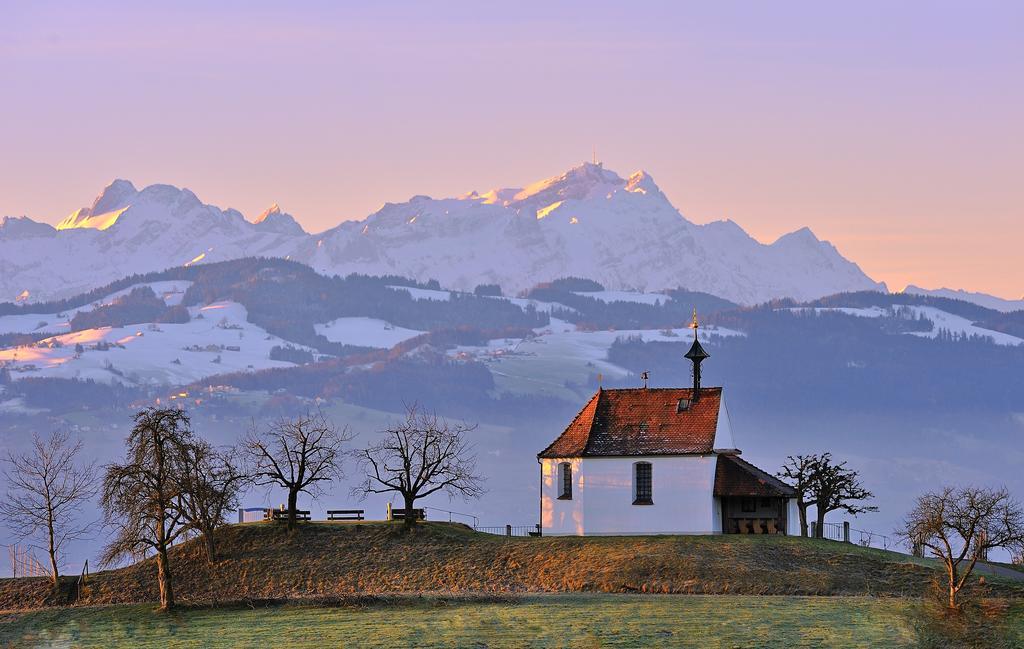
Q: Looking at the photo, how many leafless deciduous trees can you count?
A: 8